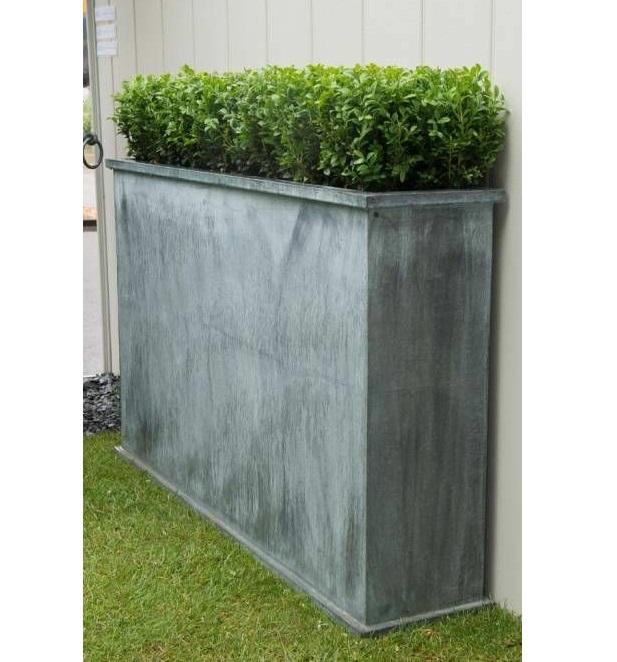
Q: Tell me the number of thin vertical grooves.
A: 10